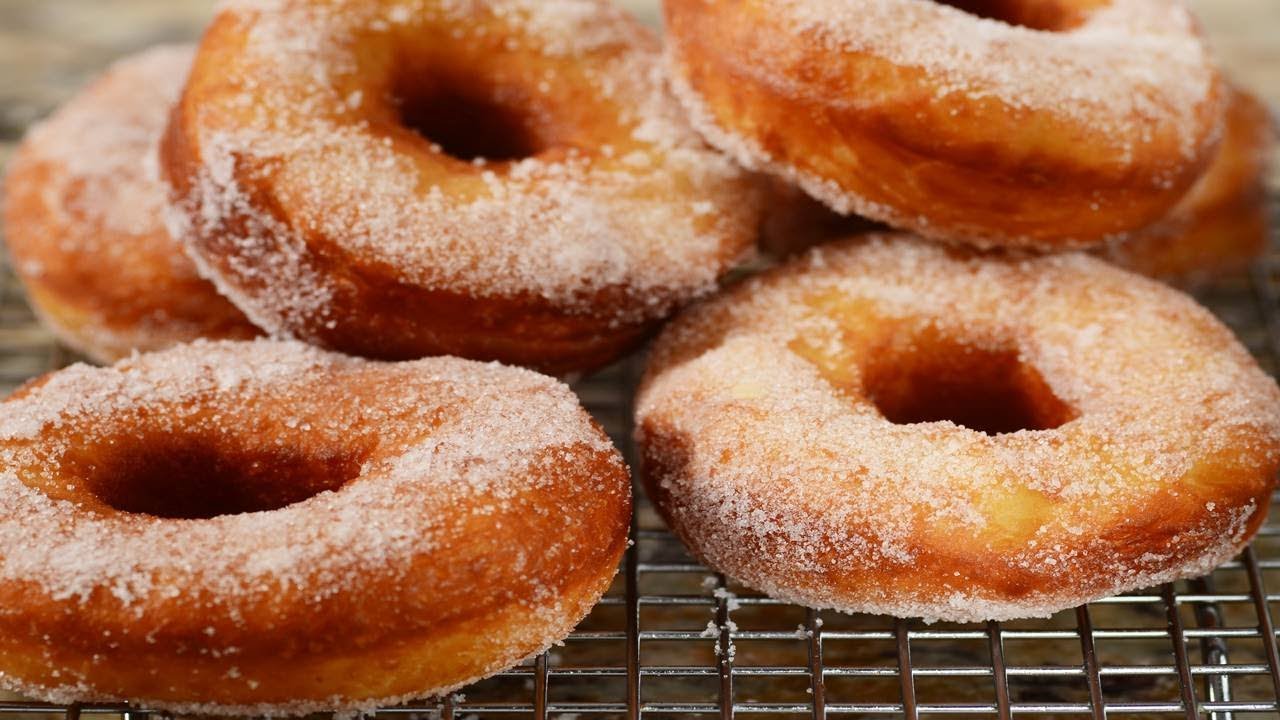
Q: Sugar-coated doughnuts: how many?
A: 6